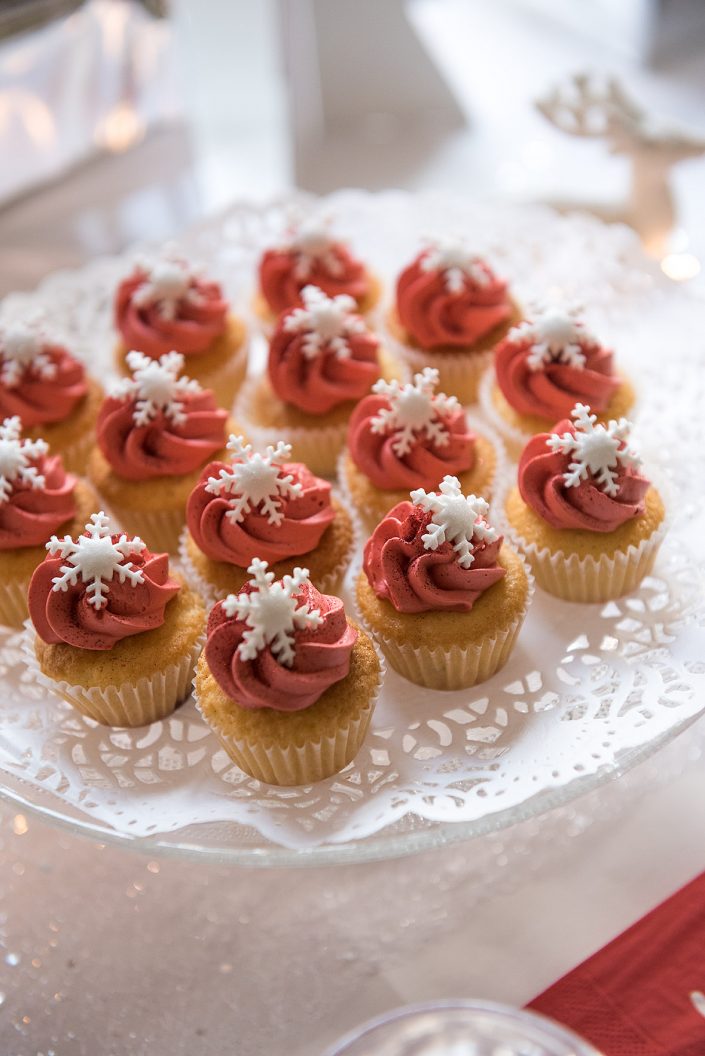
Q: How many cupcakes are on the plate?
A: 14